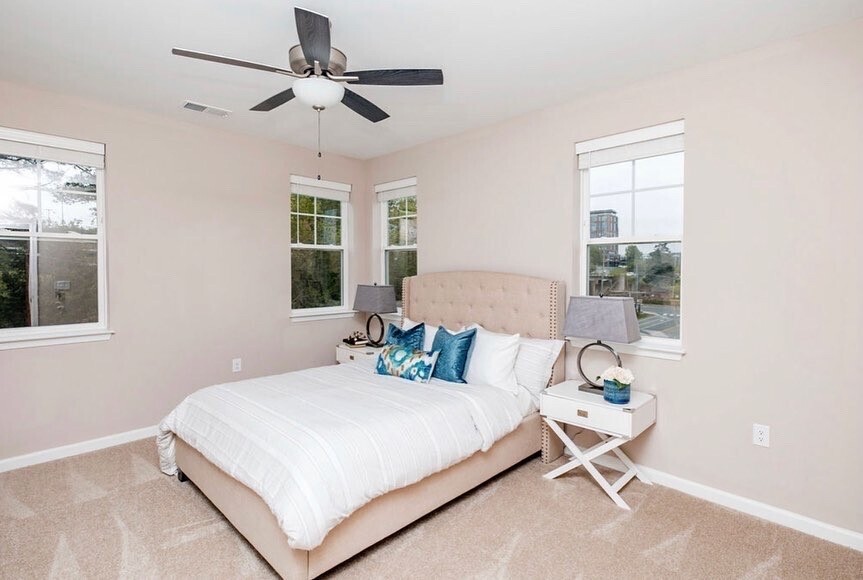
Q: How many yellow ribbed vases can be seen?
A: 0